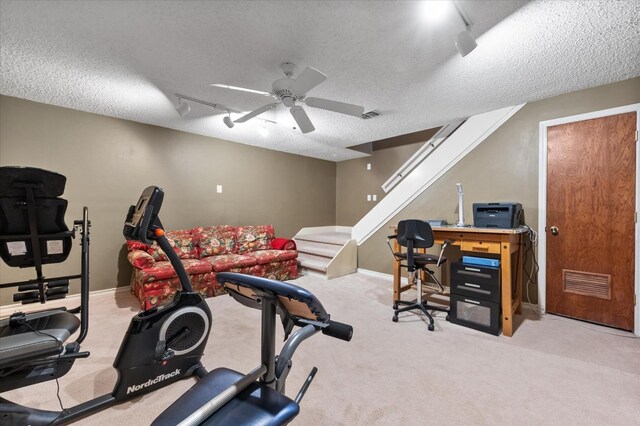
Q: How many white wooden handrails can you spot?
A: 1